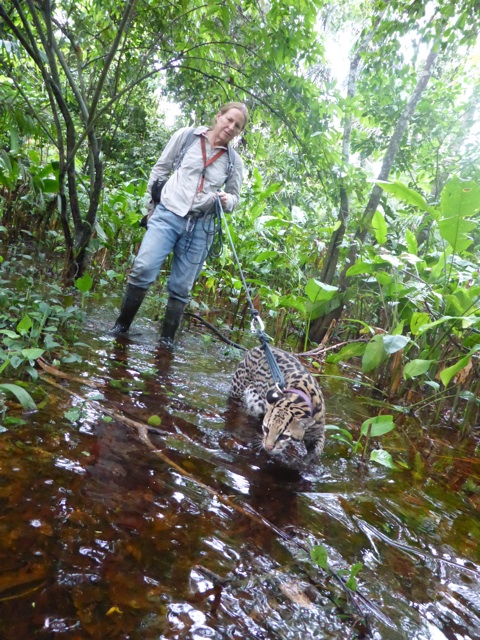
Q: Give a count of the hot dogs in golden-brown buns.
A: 0